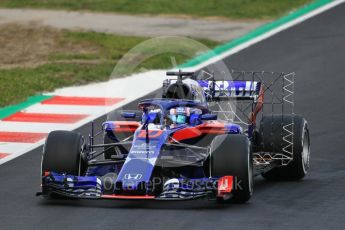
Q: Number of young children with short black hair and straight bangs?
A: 0